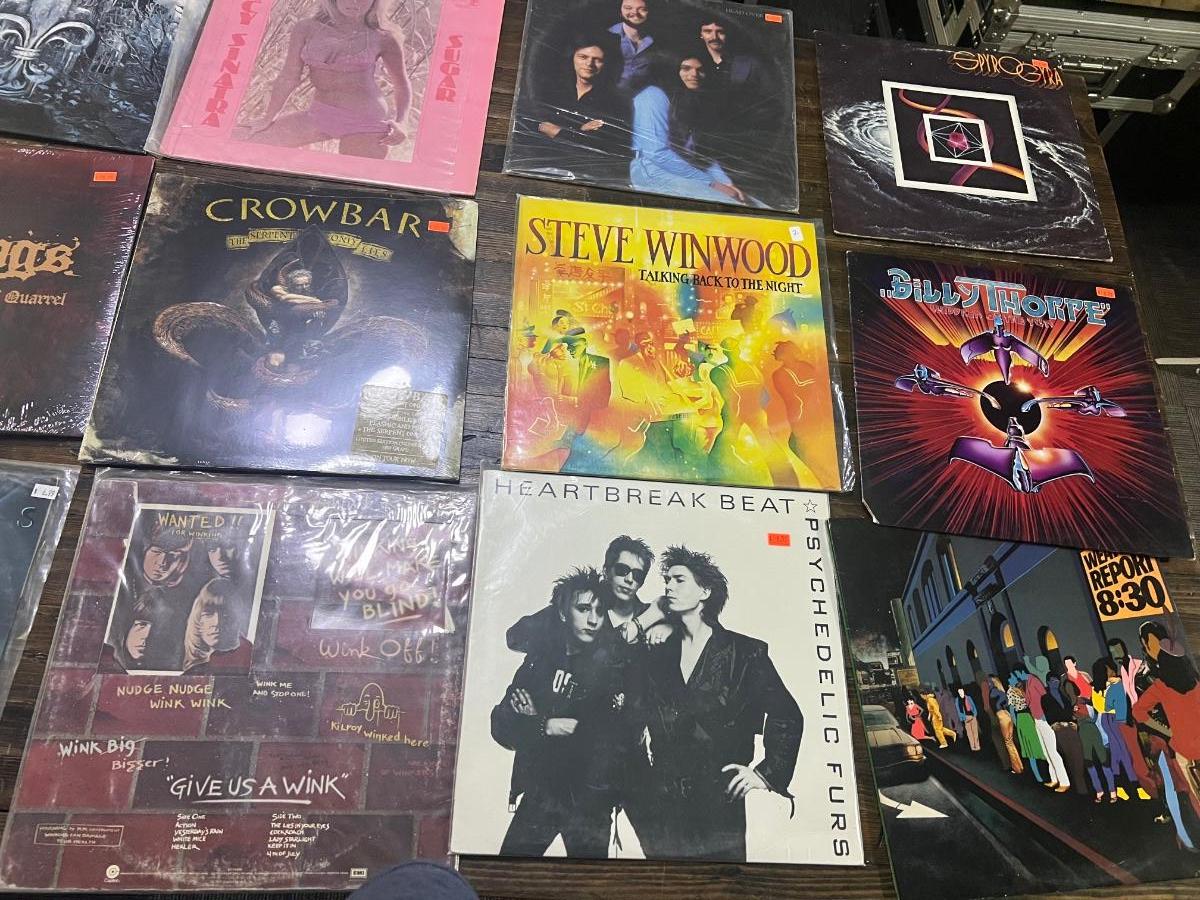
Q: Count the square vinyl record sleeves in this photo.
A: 12